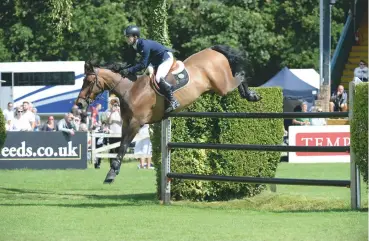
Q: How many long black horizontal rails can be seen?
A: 3